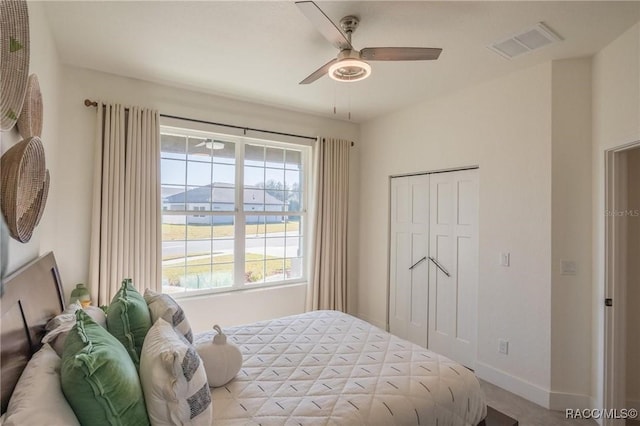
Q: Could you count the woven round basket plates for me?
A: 4